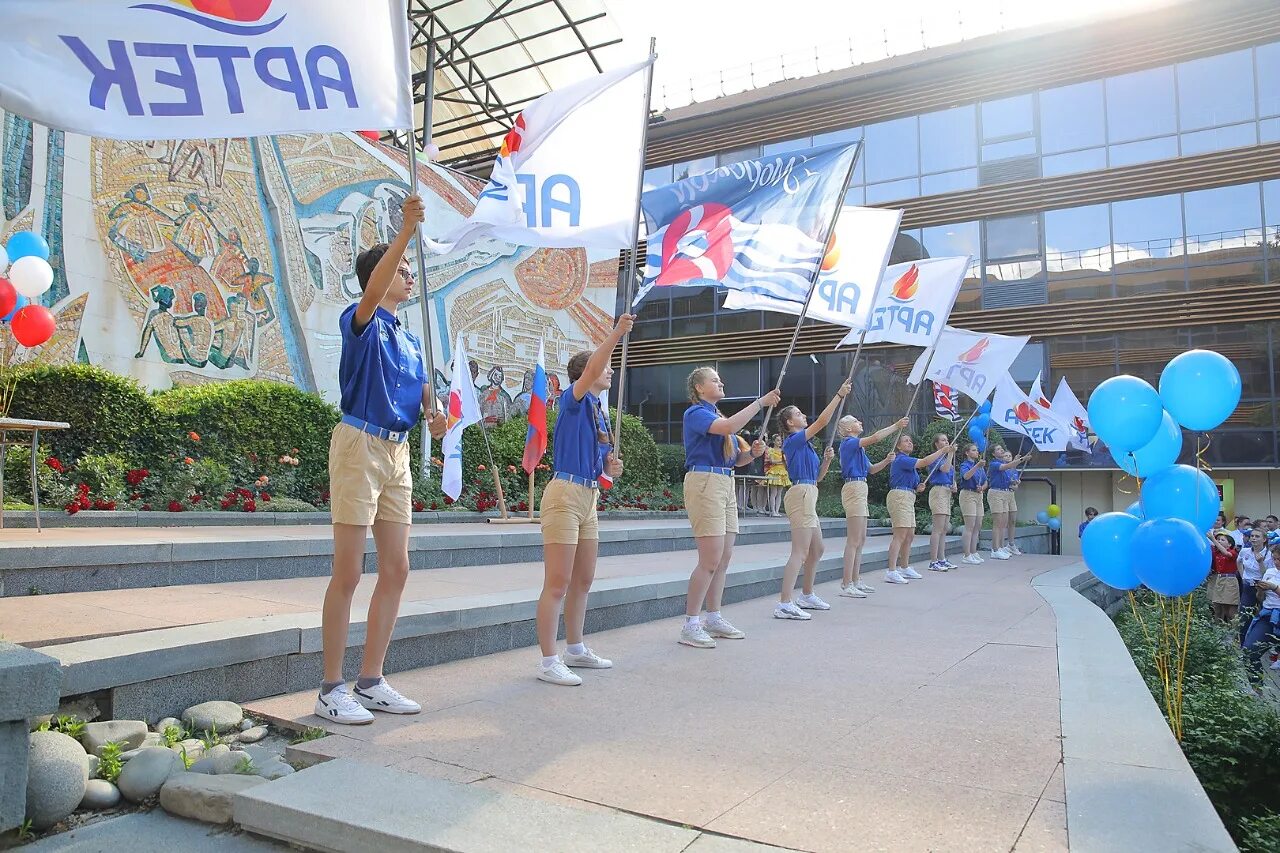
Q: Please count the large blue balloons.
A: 7